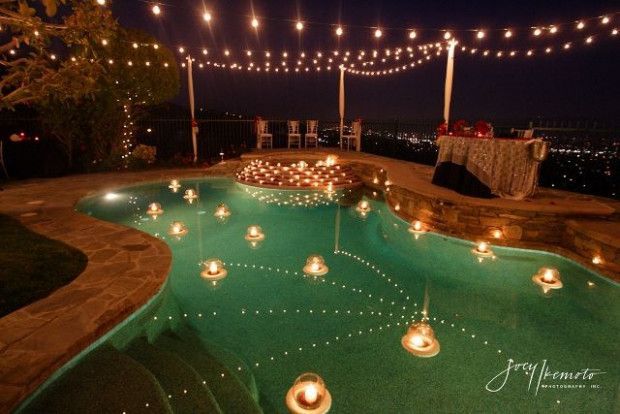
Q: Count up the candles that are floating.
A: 15